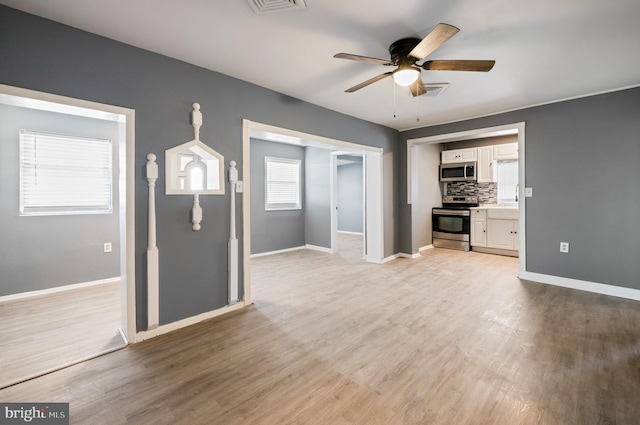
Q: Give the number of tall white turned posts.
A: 2